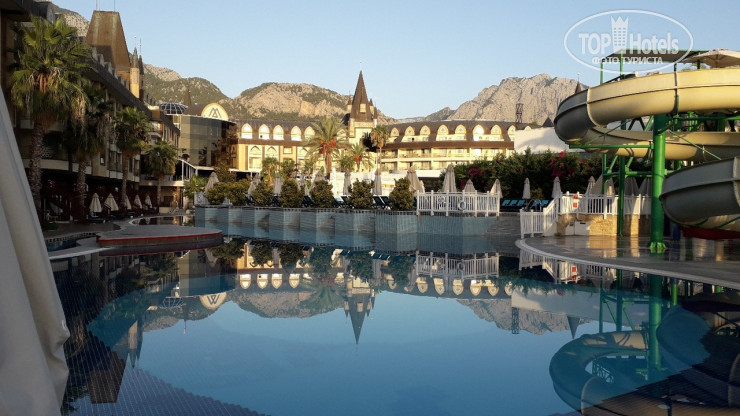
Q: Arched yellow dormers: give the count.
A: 15